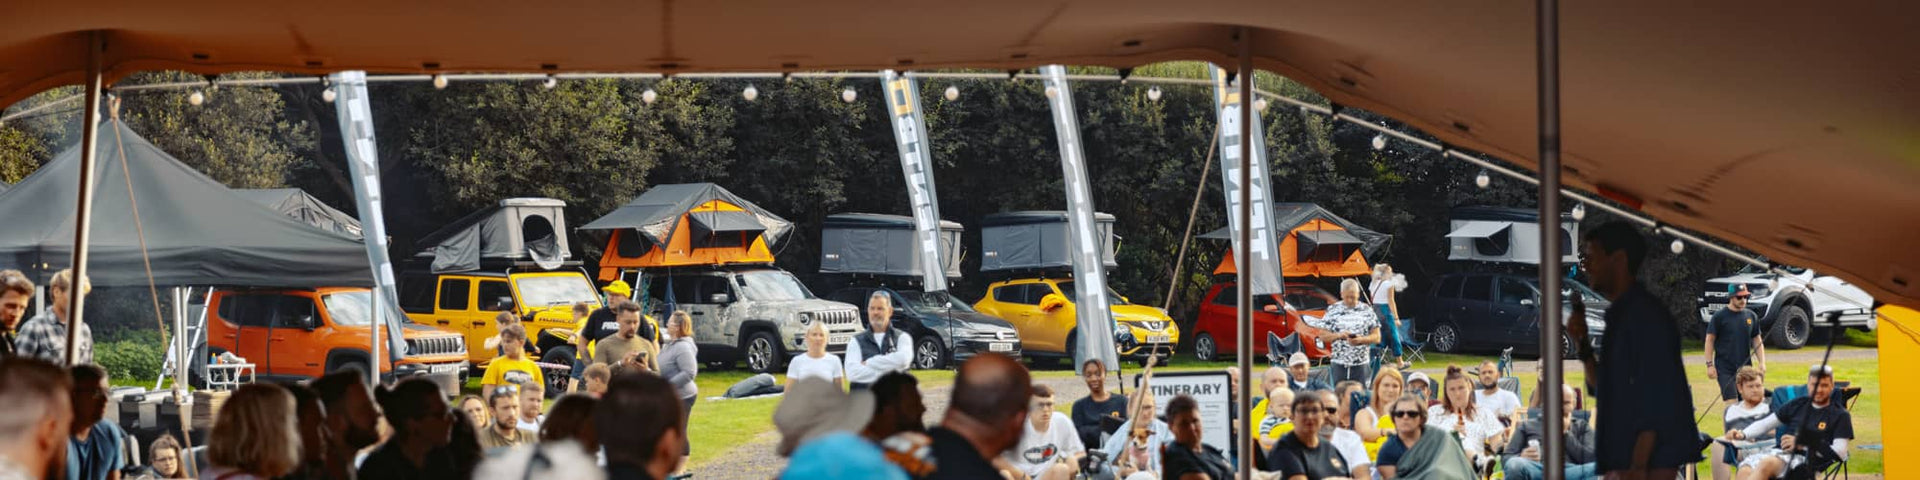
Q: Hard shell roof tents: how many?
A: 4